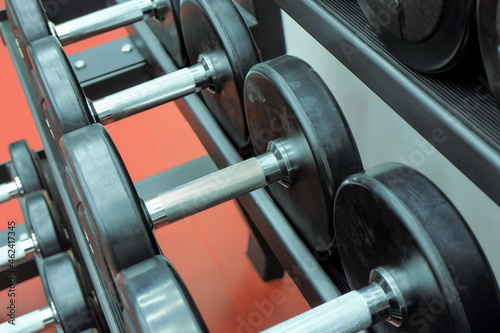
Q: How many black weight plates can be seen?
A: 13